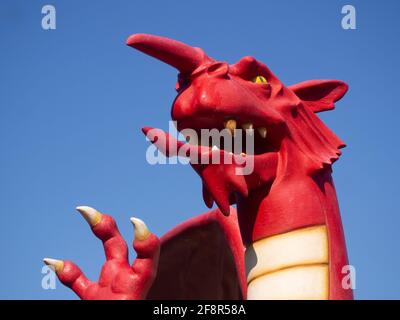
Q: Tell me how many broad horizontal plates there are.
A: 2